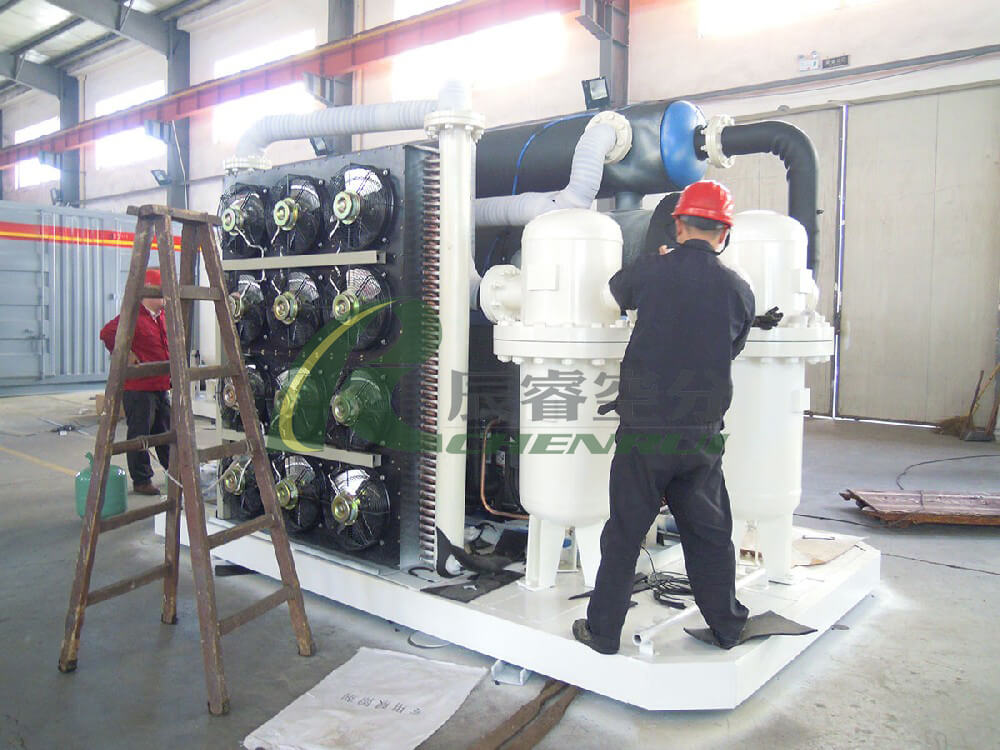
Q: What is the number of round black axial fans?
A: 12